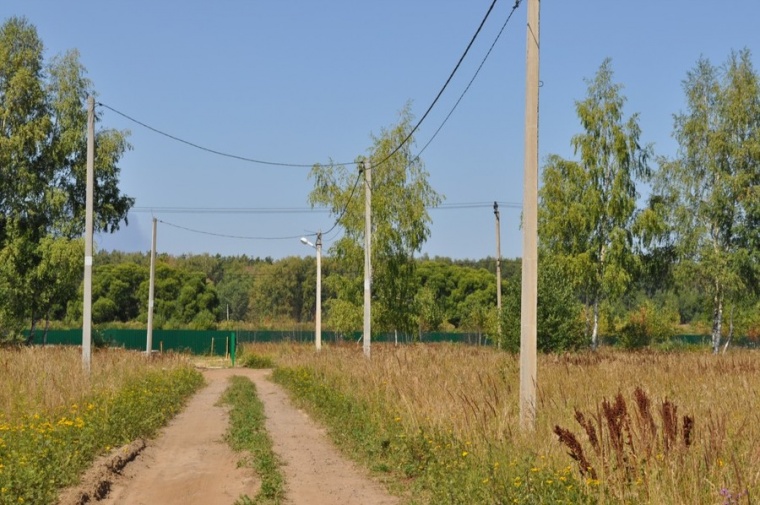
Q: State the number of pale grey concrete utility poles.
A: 6